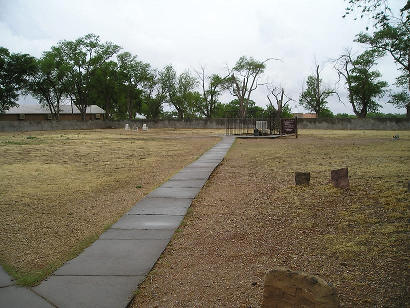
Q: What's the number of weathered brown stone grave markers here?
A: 3